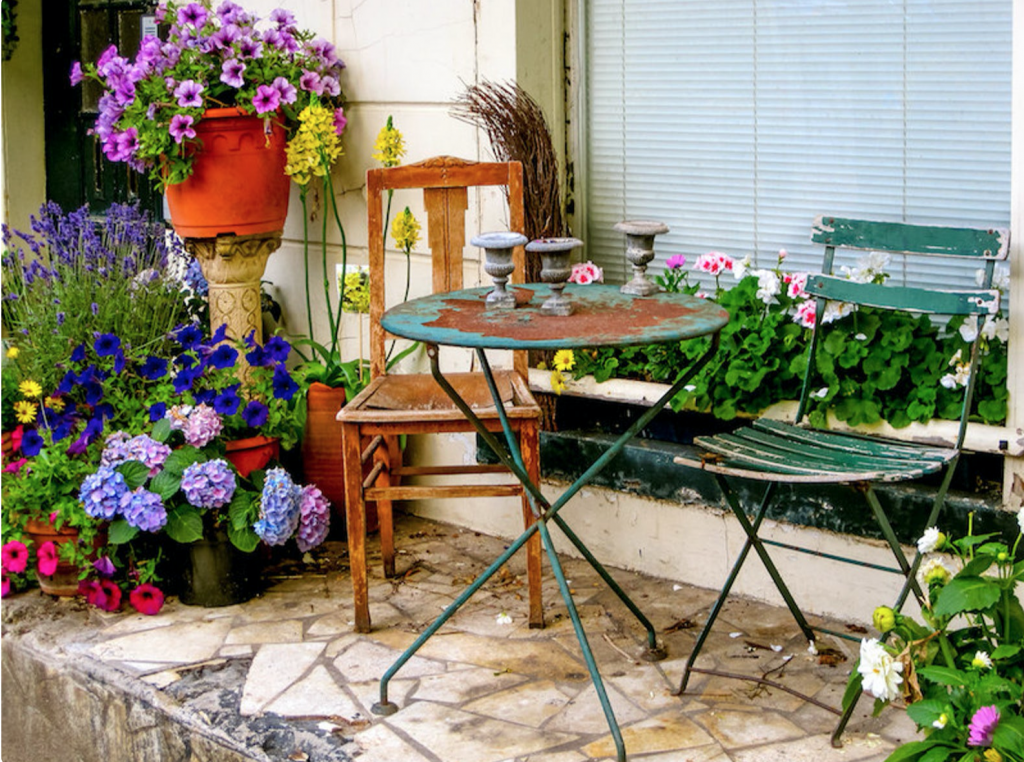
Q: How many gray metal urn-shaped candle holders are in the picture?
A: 3